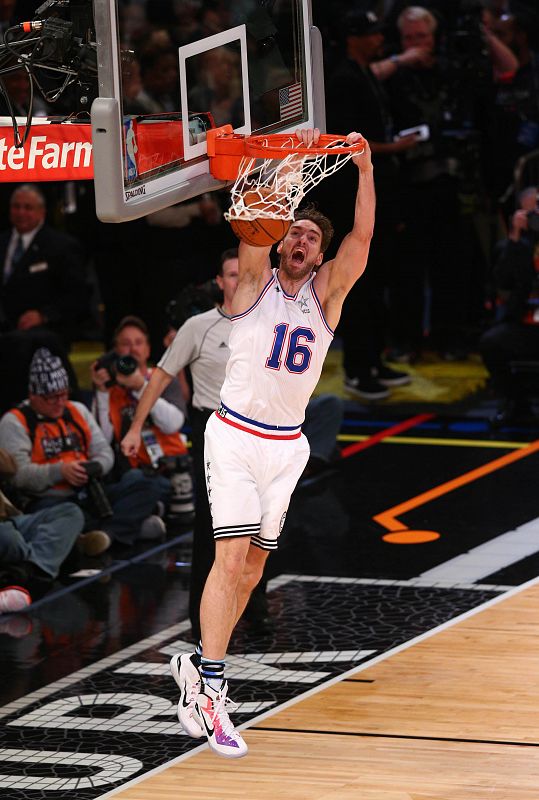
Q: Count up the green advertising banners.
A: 0